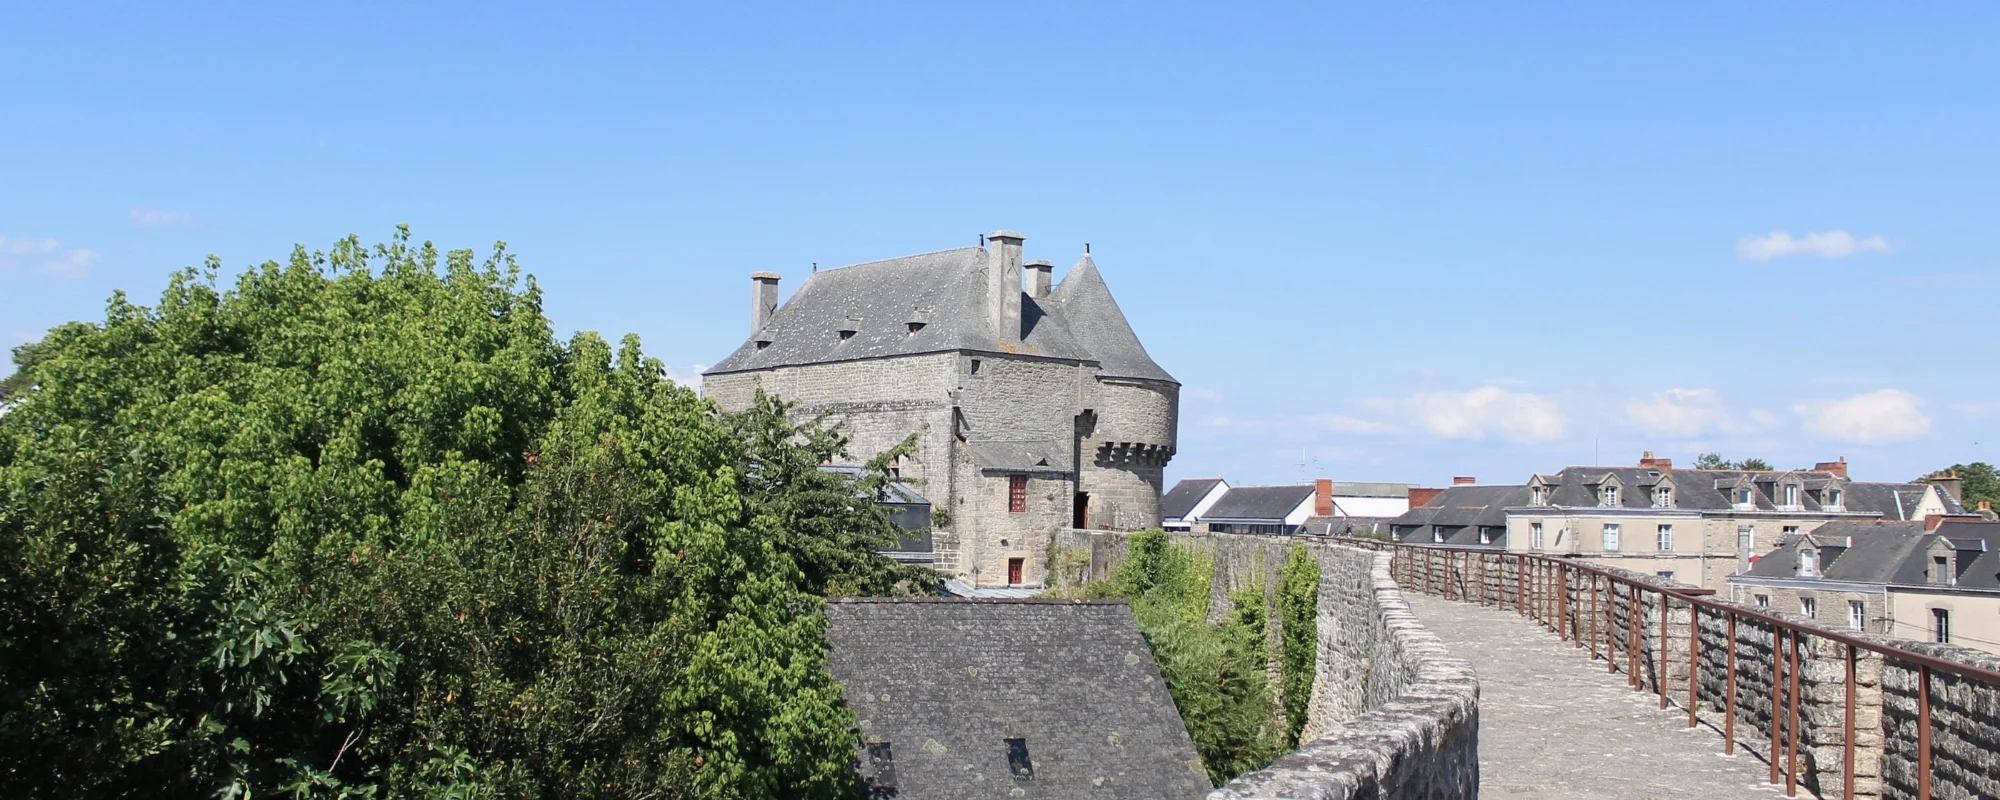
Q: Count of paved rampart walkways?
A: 1